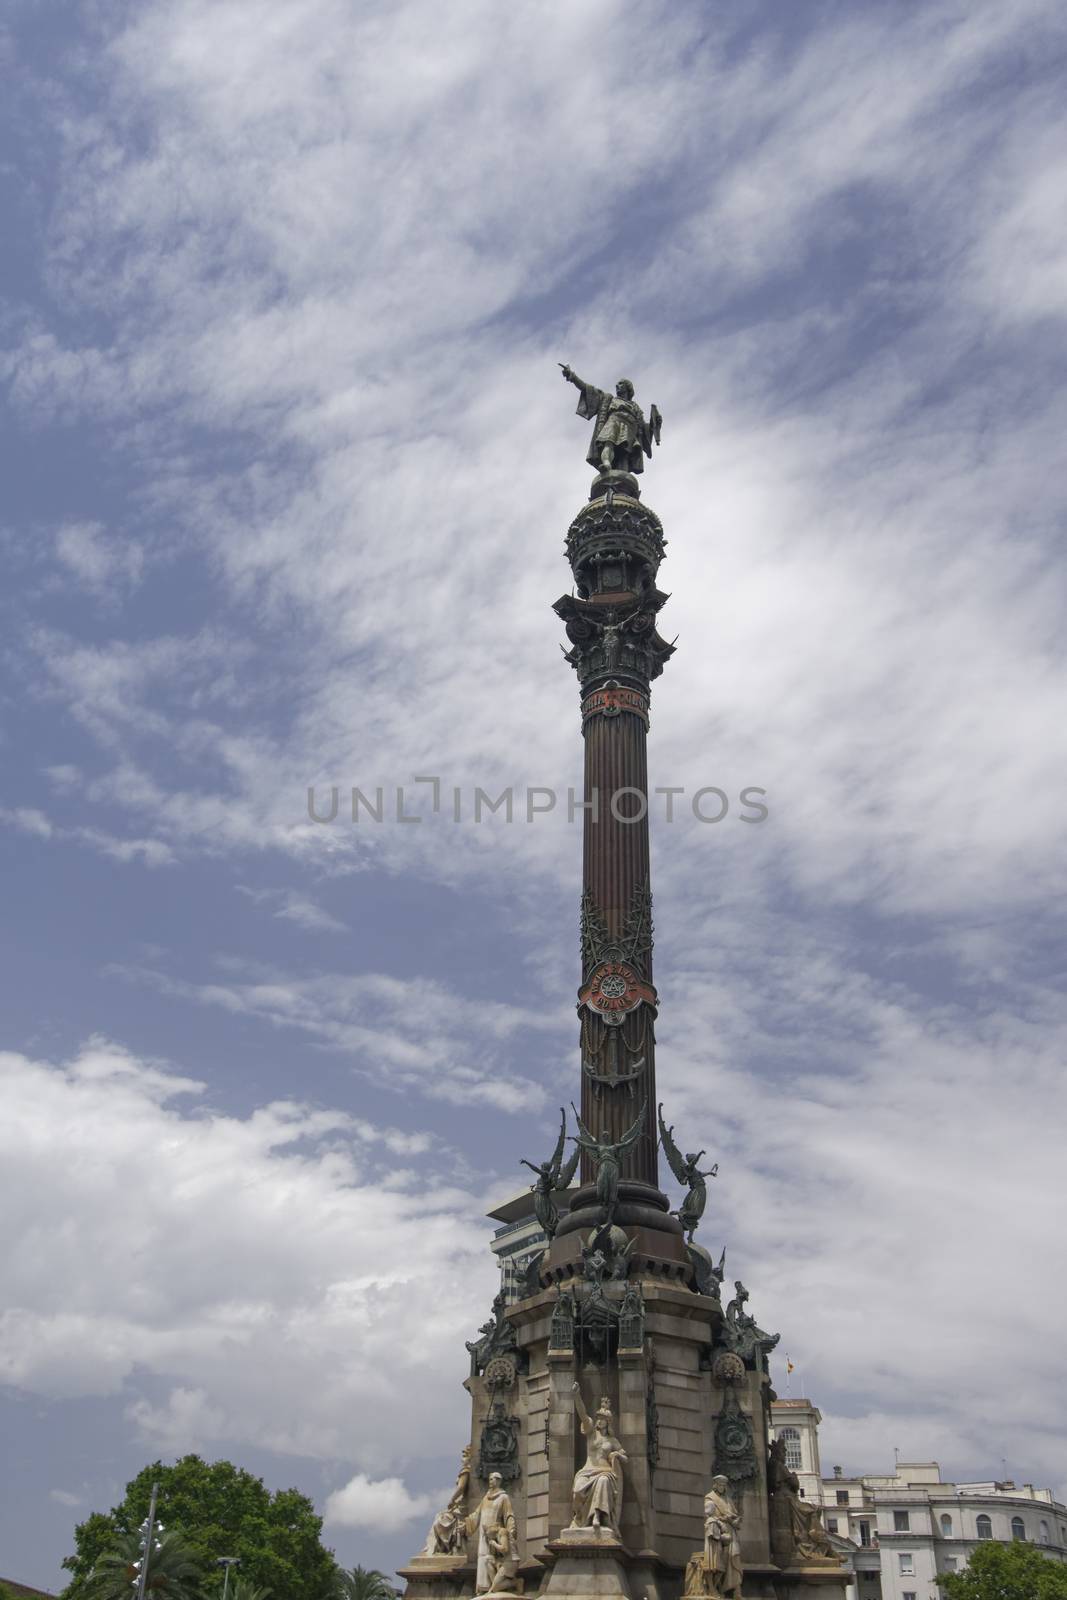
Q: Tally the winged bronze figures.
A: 3